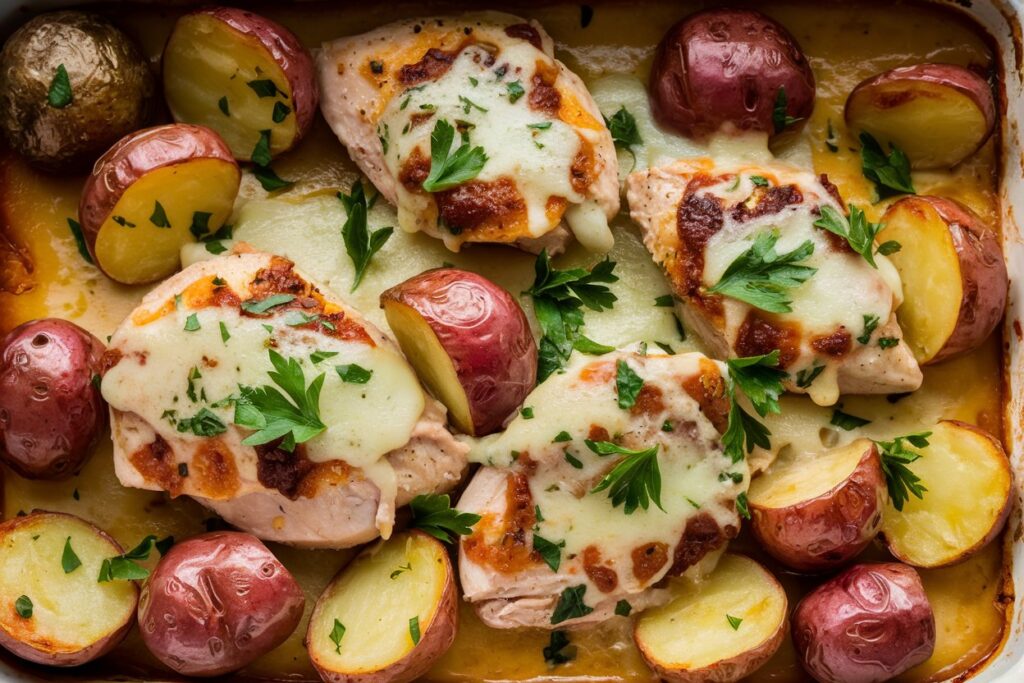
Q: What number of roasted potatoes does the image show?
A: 15